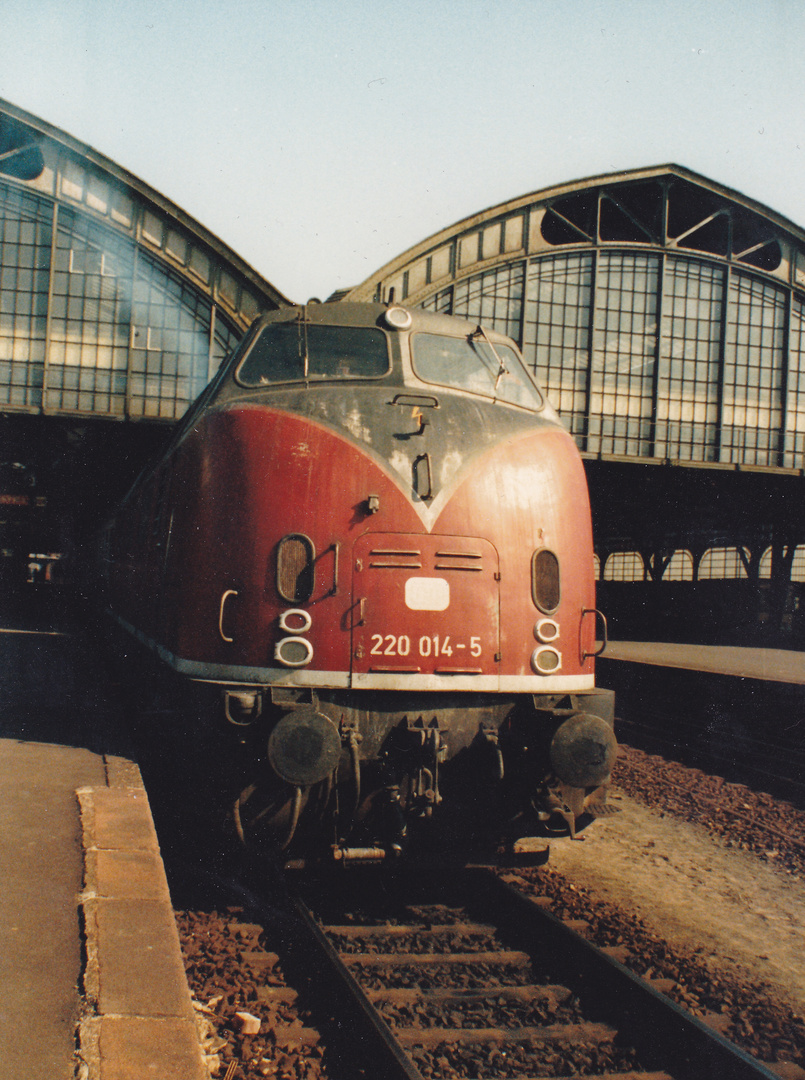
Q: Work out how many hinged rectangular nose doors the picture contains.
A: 1